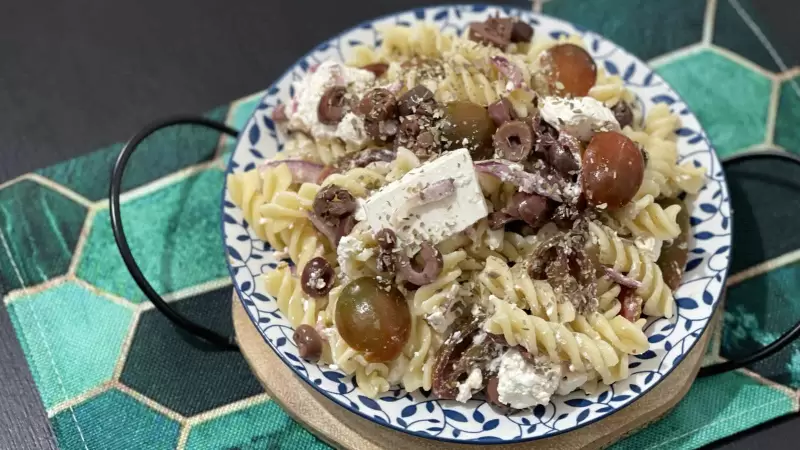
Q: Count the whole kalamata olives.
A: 2